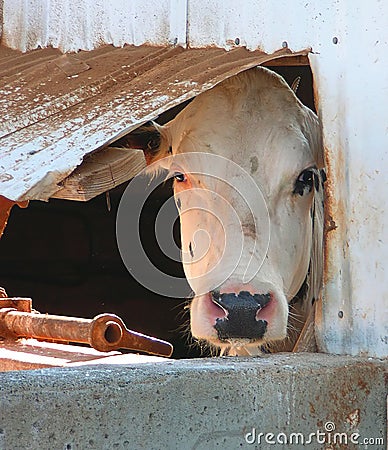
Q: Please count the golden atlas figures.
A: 0